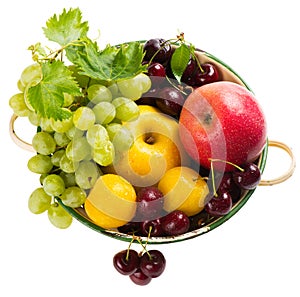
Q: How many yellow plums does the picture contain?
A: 2